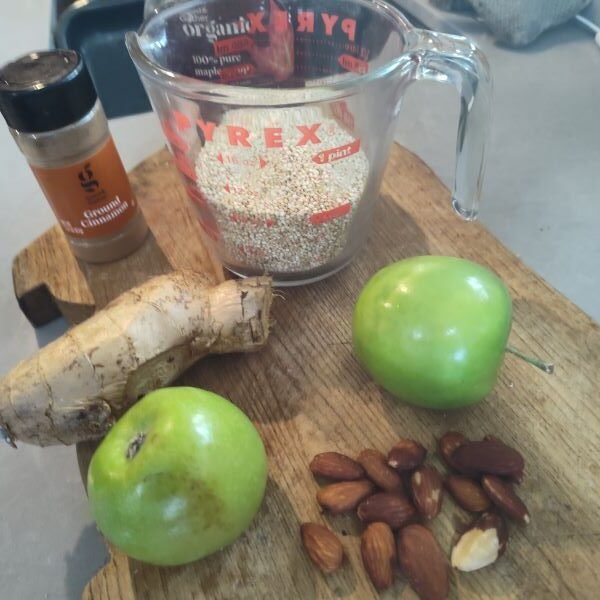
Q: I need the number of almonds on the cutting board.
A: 15